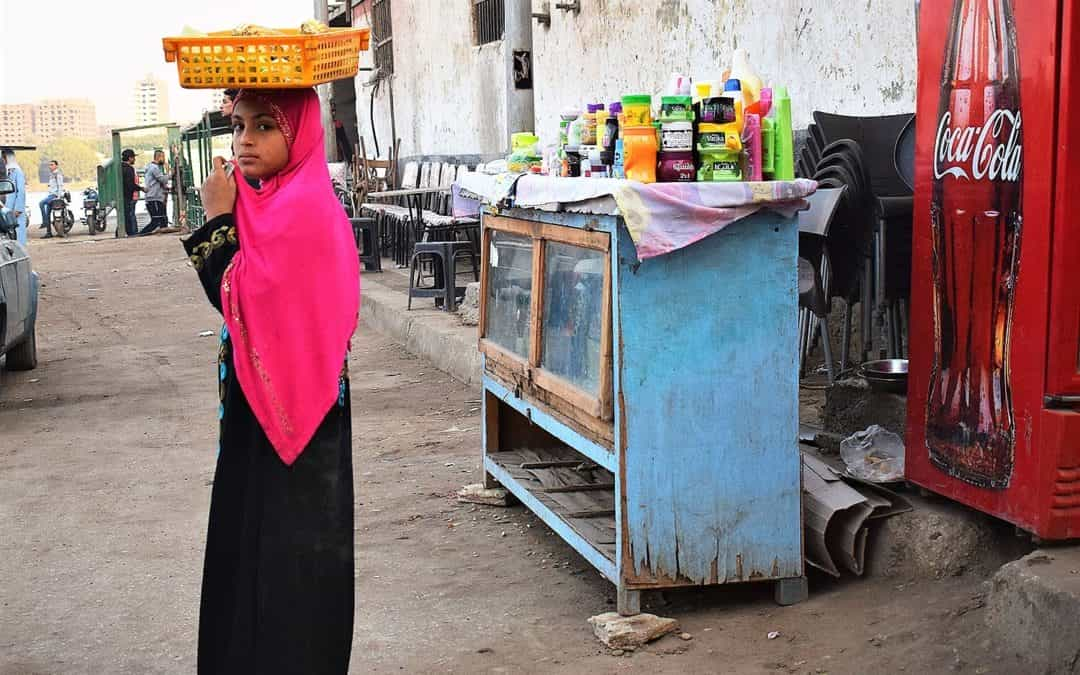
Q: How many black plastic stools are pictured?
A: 2